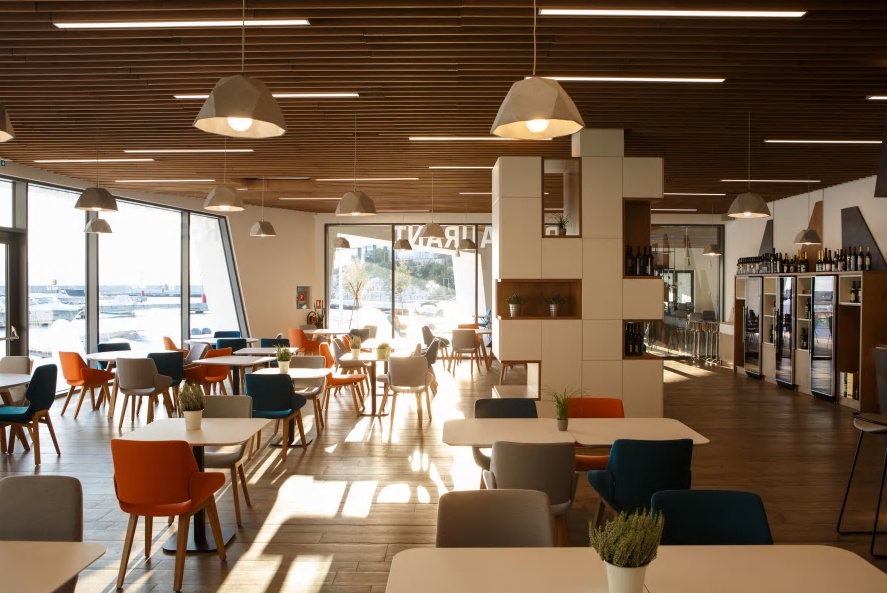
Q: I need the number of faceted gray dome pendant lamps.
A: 15